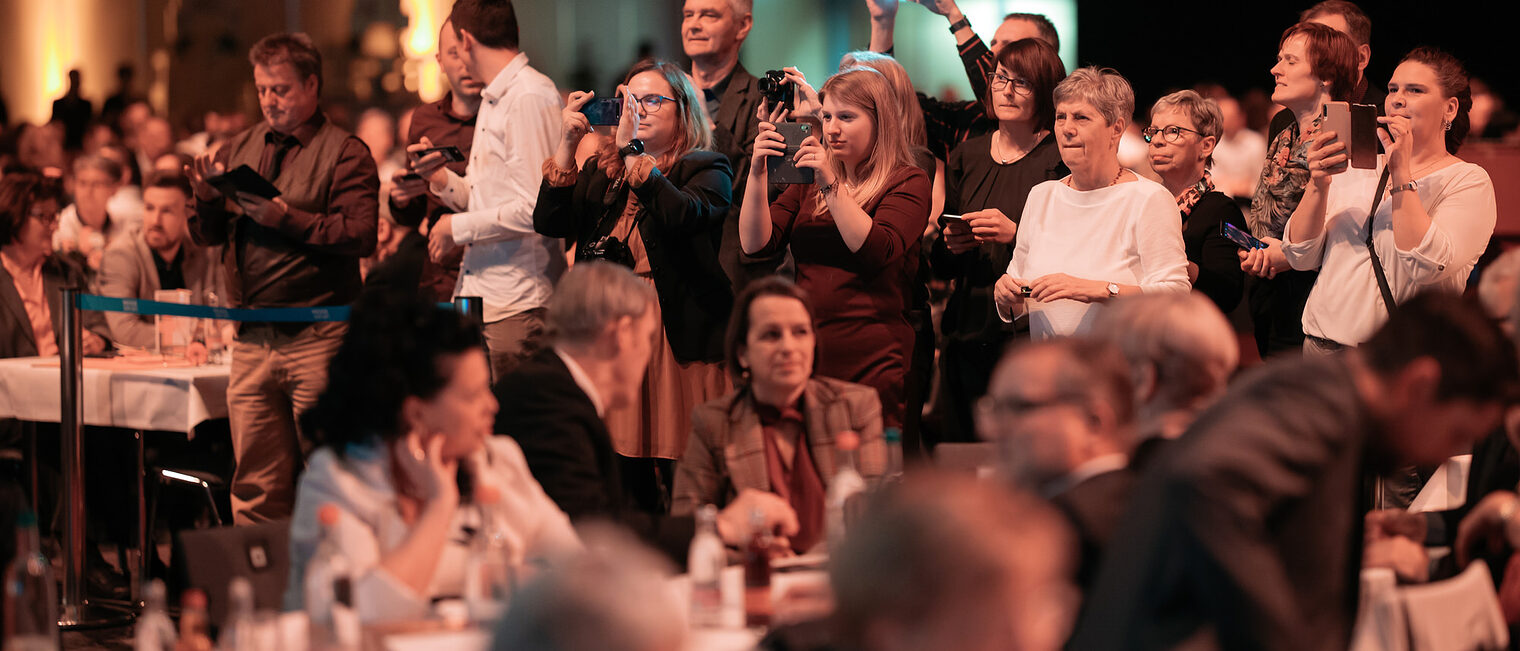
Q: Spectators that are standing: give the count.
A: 14